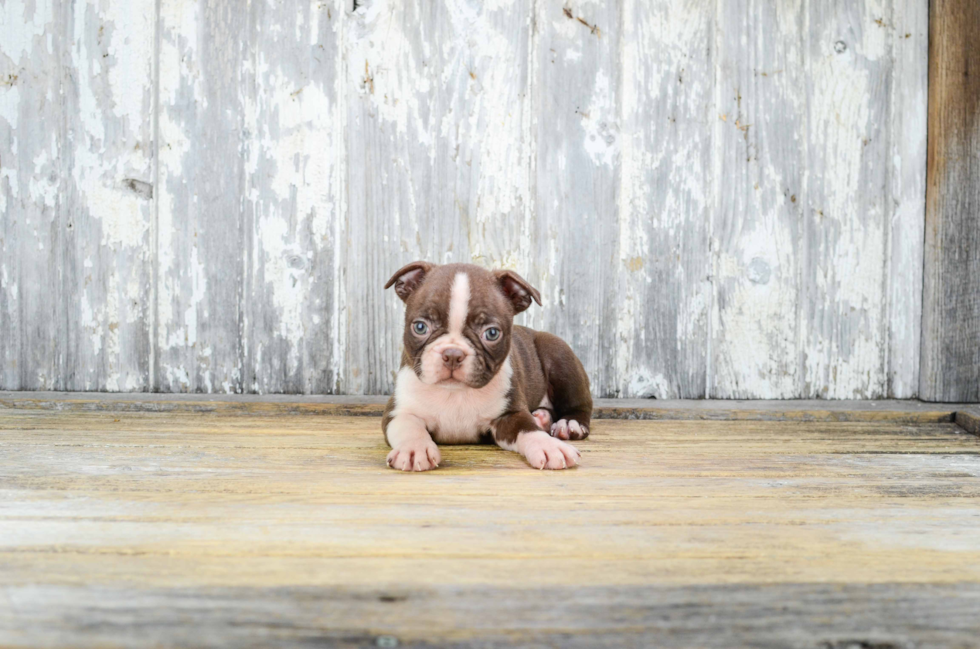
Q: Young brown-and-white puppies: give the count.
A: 1